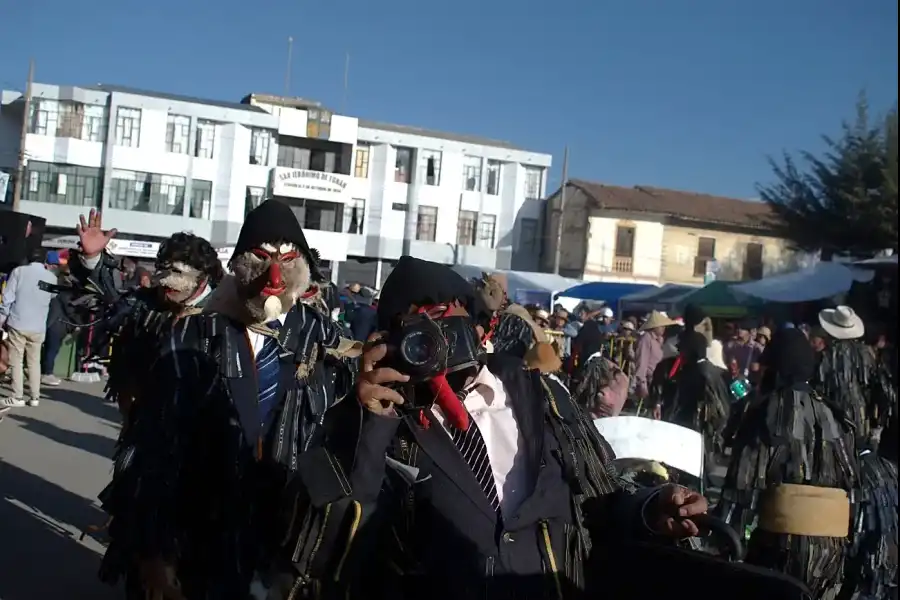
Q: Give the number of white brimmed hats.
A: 1